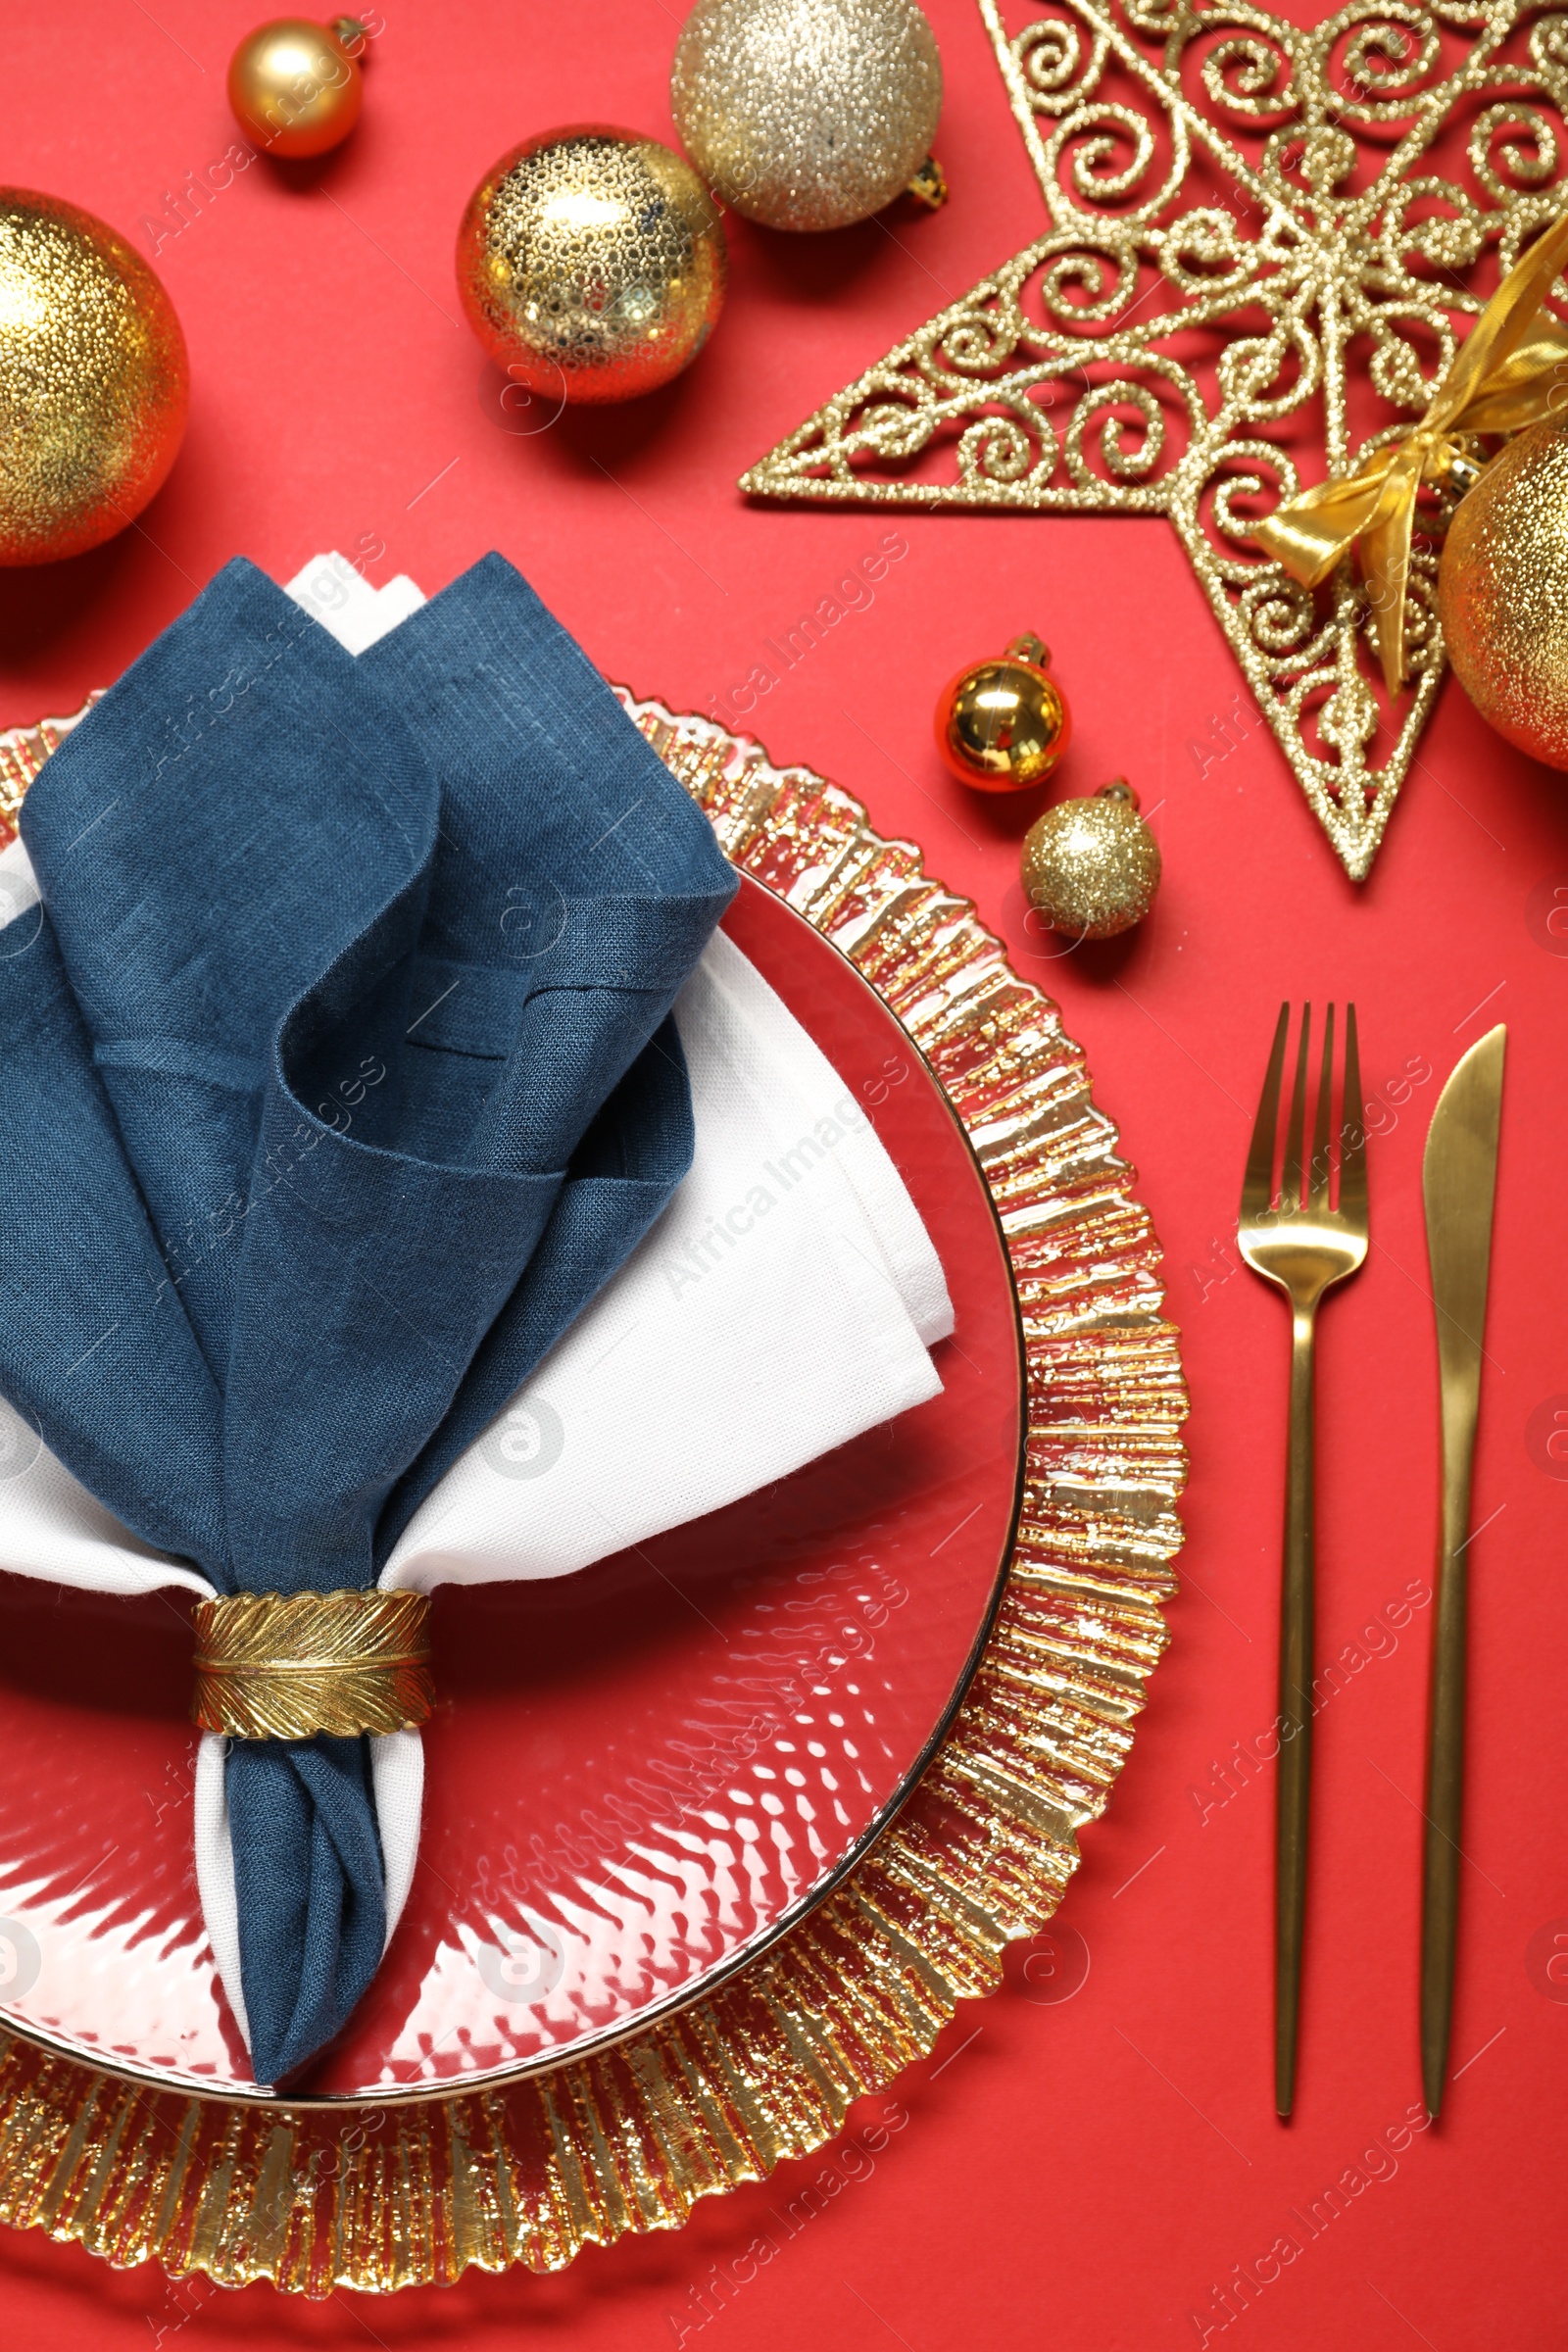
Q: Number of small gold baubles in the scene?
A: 3